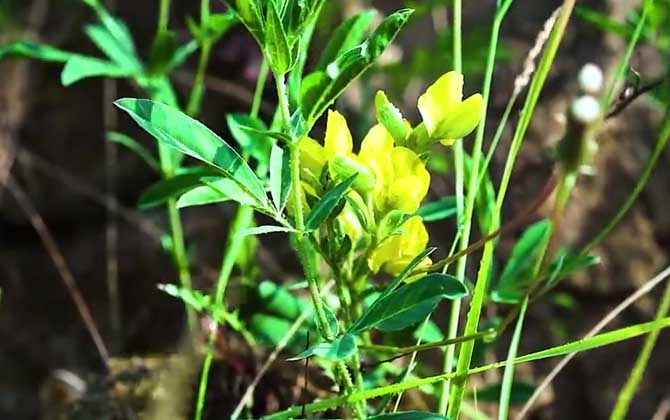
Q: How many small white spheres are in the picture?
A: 2